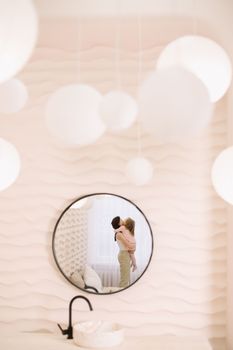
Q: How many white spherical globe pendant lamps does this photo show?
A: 9